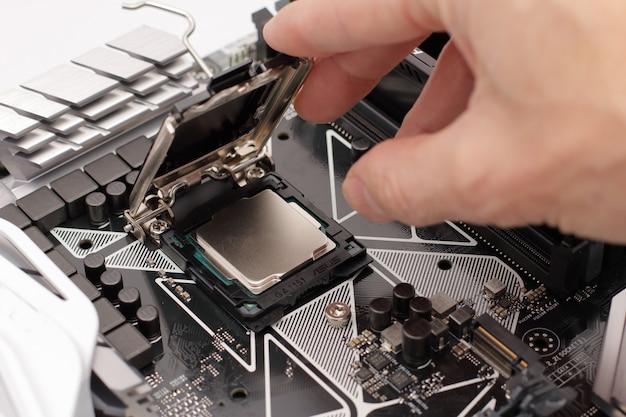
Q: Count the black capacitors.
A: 12